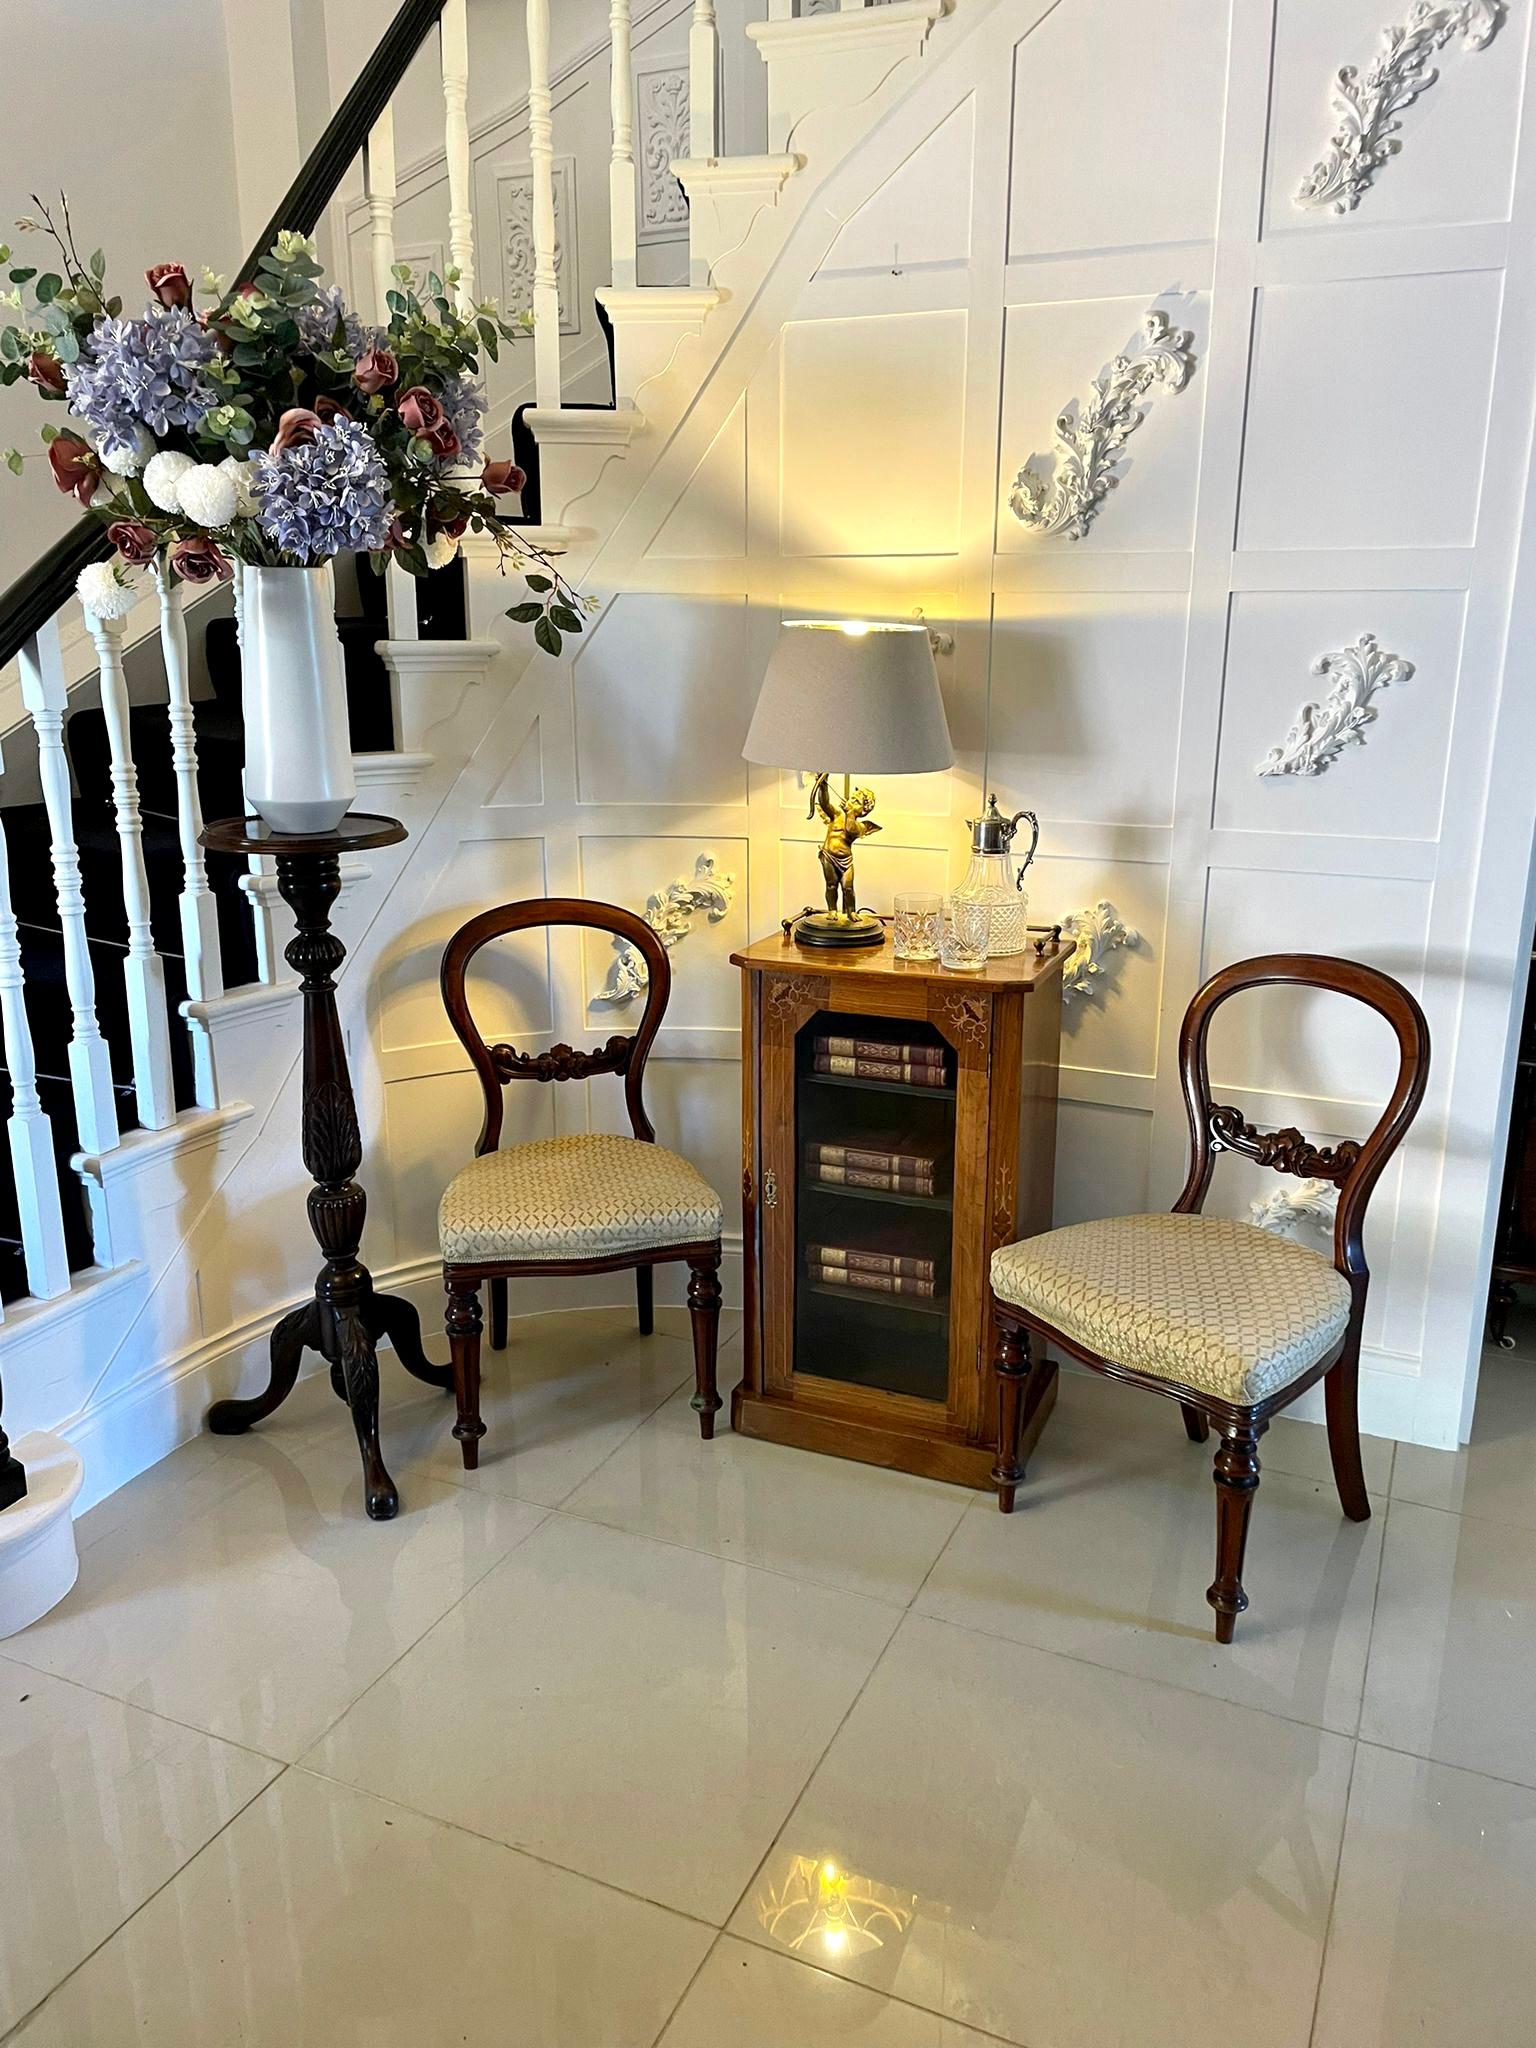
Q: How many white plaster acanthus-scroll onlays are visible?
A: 7